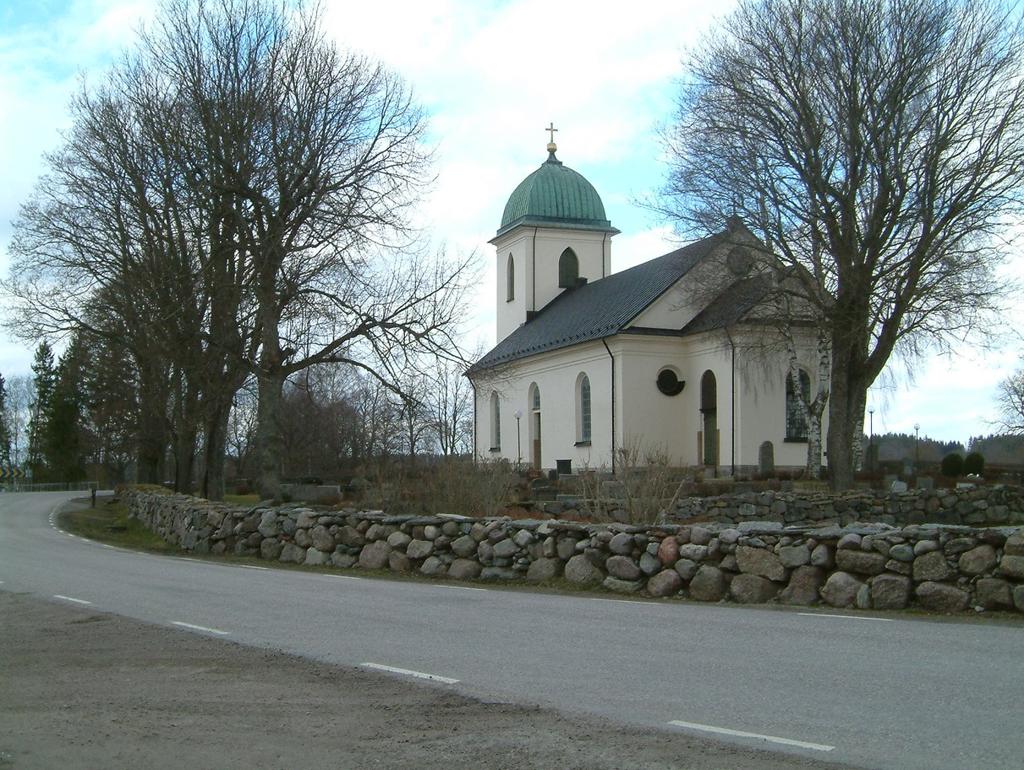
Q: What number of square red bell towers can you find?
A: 0